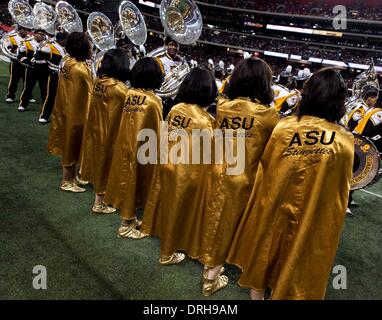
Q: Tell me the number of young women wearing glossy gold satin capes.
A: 6